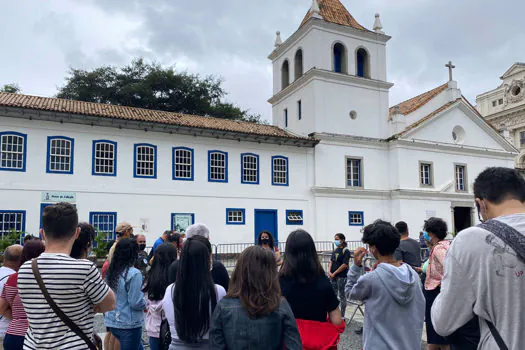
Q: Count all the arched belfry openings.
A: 4